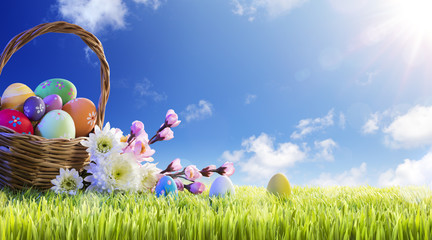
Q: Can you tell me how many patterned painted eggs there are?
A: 8